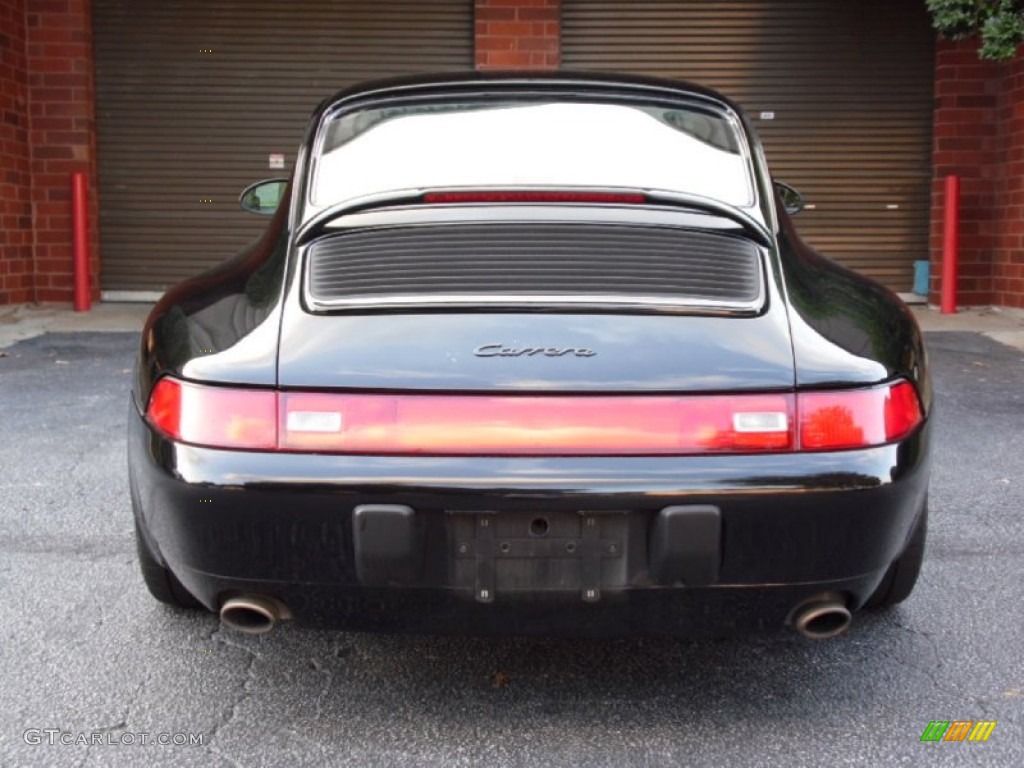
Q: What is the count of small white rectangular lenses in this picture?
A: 2